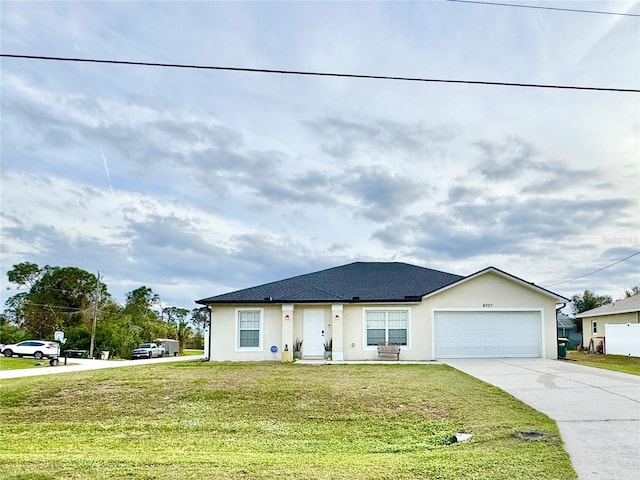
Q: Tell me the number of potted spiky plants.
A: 2